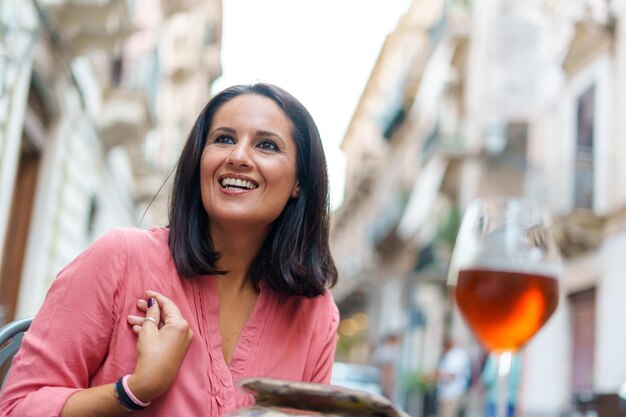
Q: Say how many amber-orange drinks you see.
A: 1